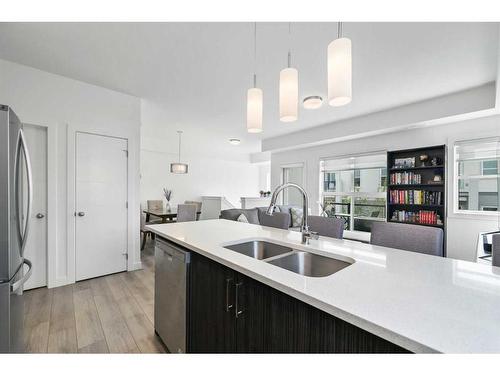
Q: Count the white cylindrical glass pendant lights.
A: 3